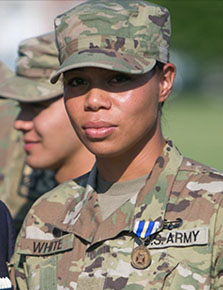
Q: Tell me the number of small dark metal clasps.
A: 1